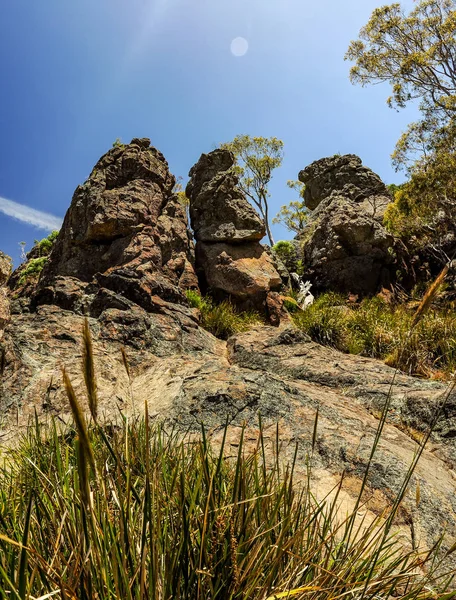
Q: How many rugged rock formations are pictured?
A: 3